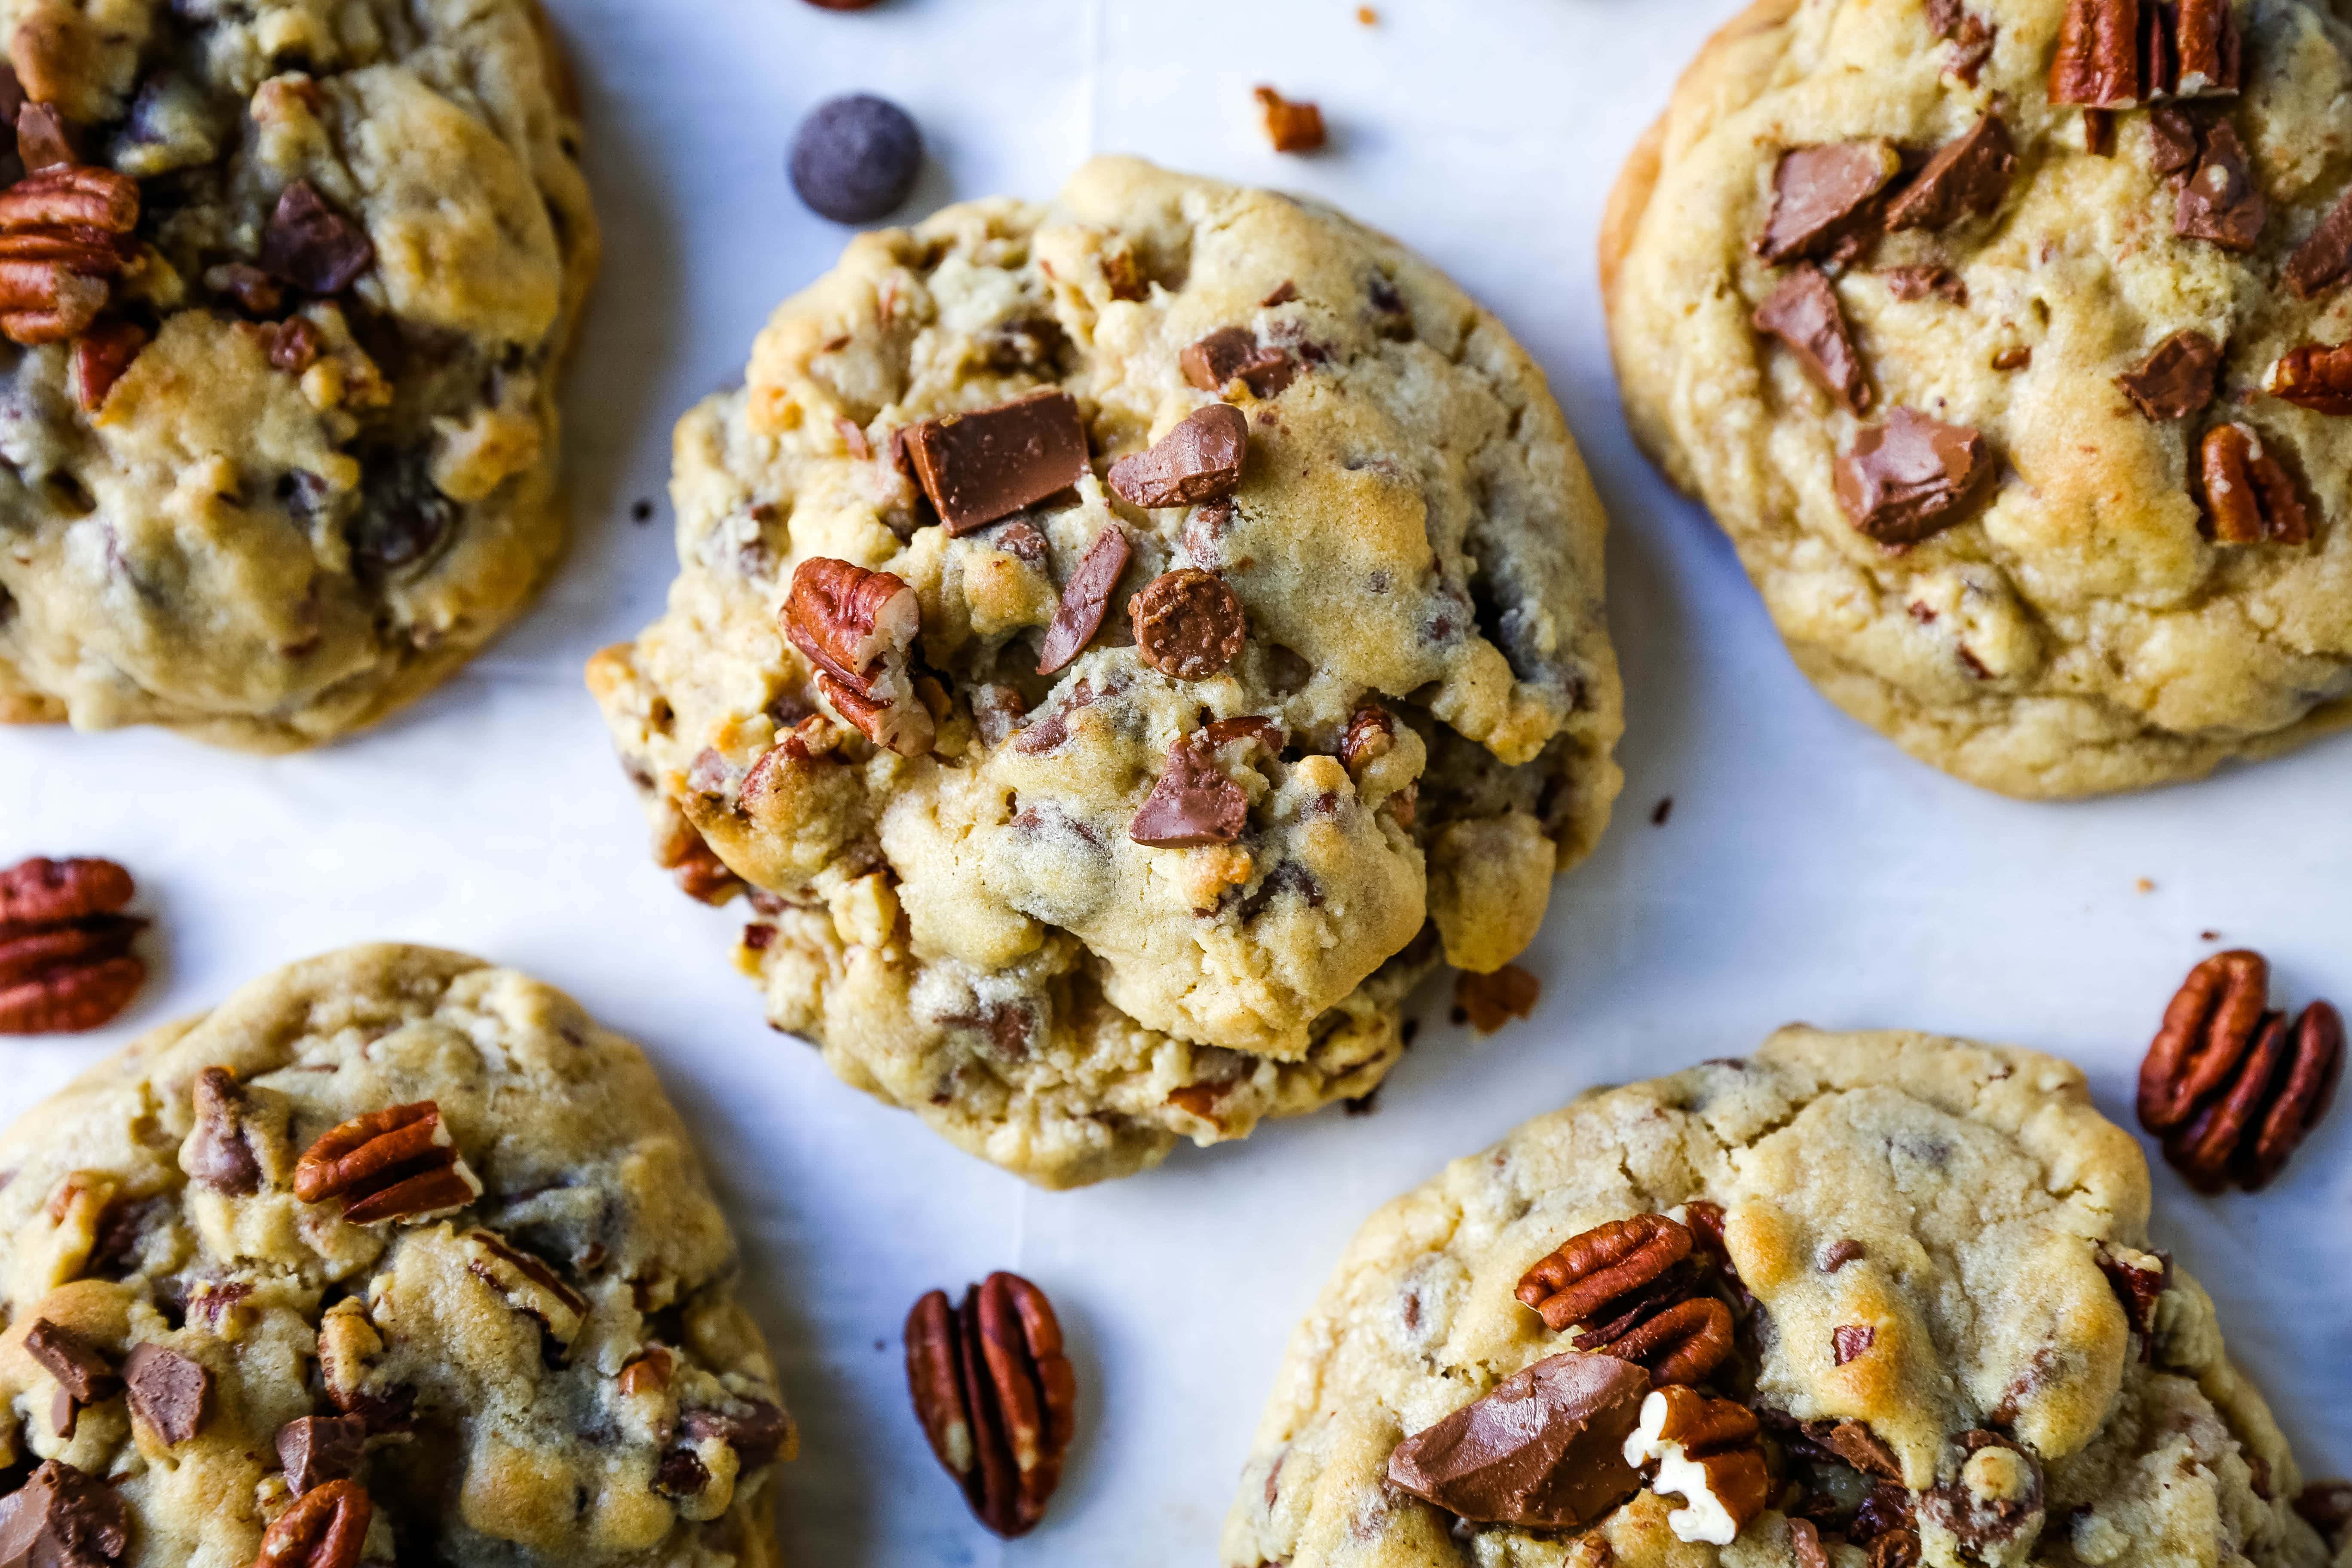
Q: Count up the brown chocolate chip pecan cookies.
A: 5